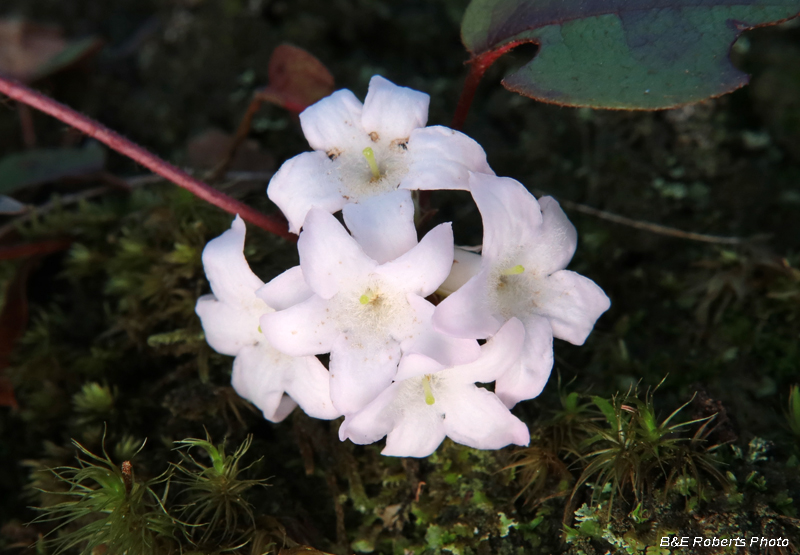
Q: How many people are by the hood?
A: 0